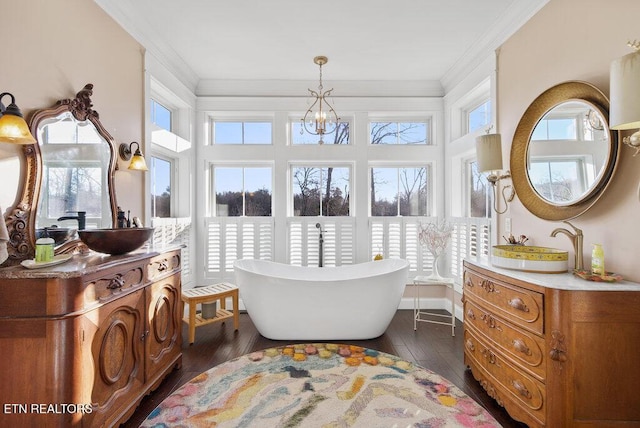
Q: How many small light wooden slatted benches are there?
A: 1